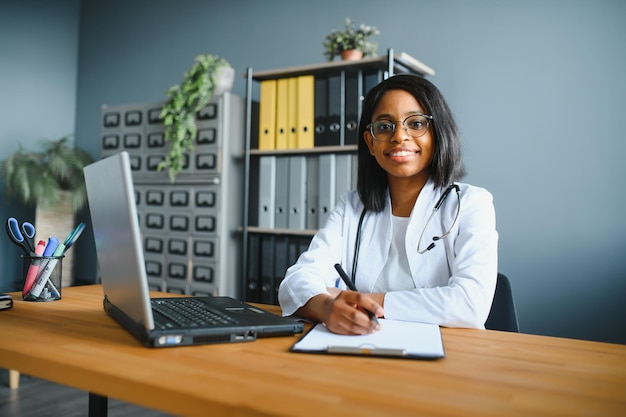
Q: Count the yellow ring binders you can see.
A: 4